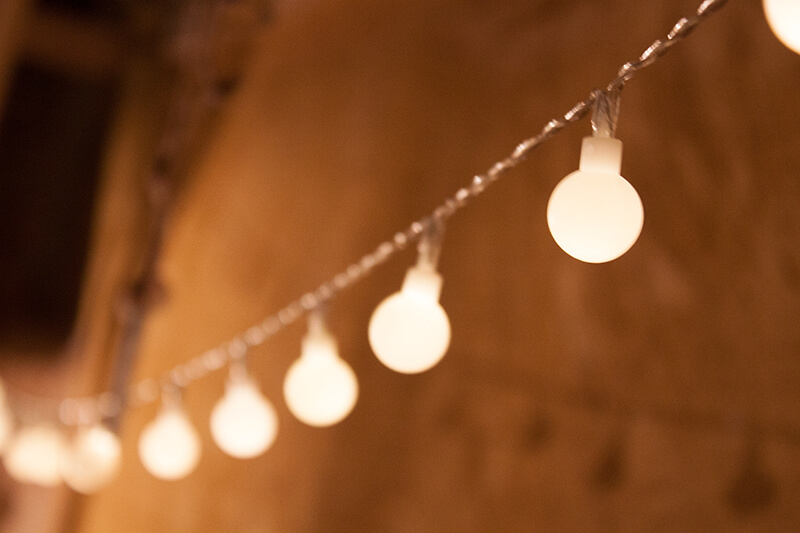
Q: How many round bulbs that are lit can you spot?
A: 9